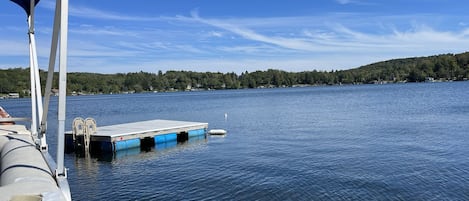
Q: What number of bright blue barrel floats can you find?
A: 3